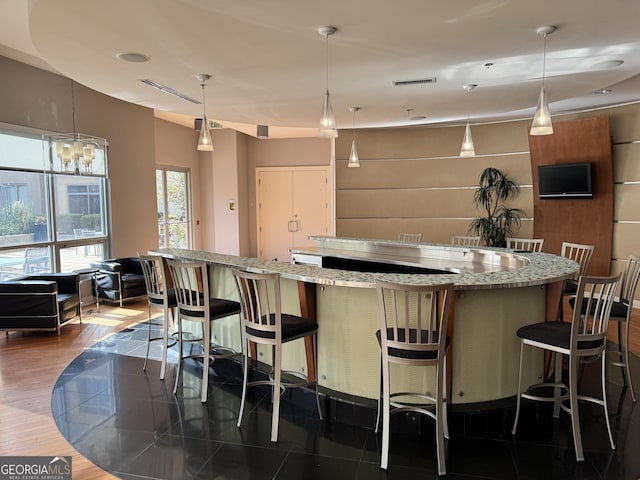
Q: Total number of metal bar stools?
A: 10